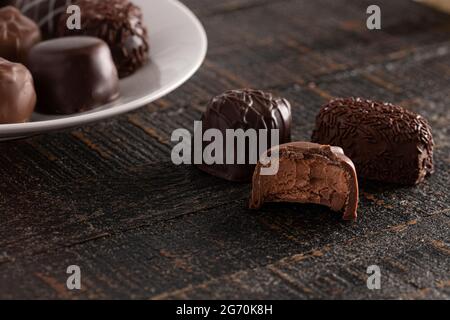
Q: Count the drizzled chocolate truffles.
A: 2